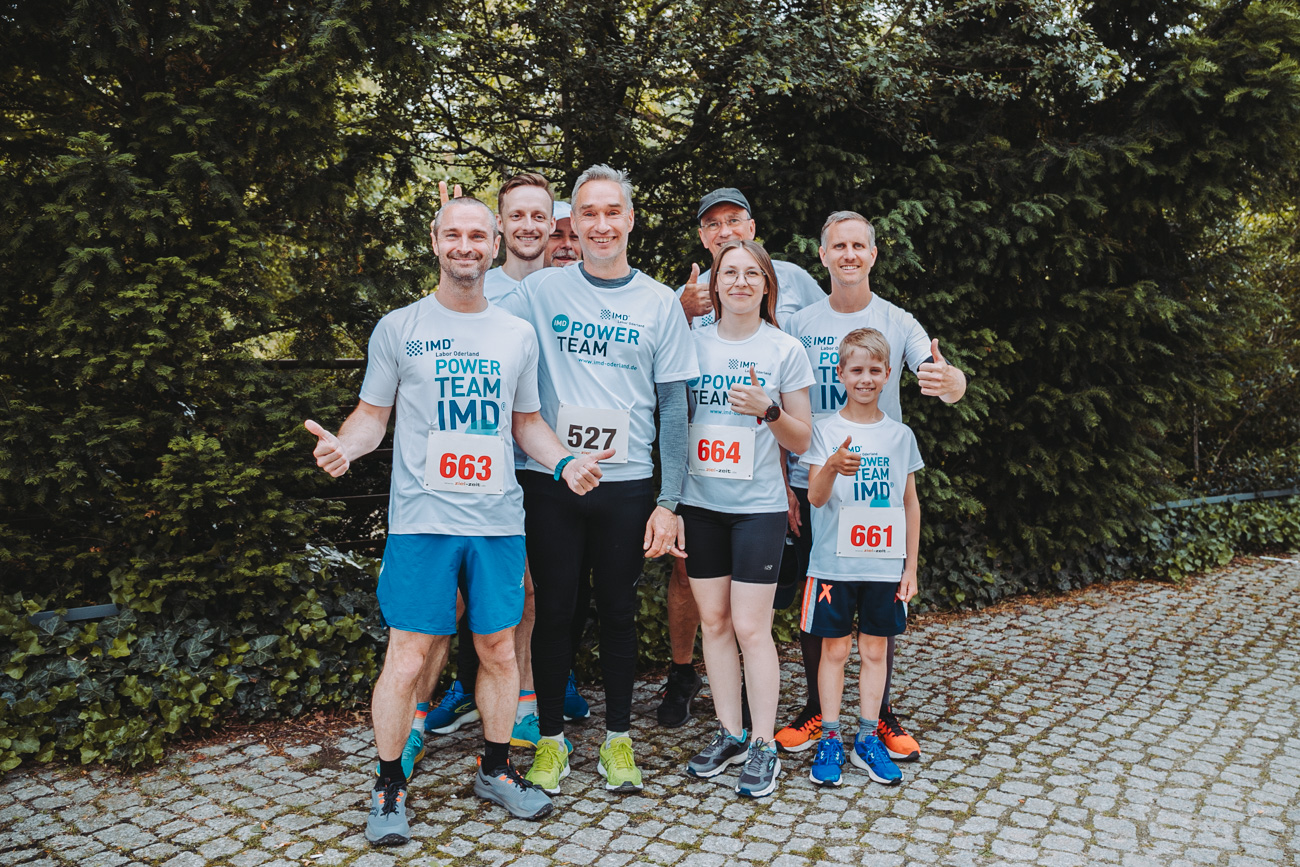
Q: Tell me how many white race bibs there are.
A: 4